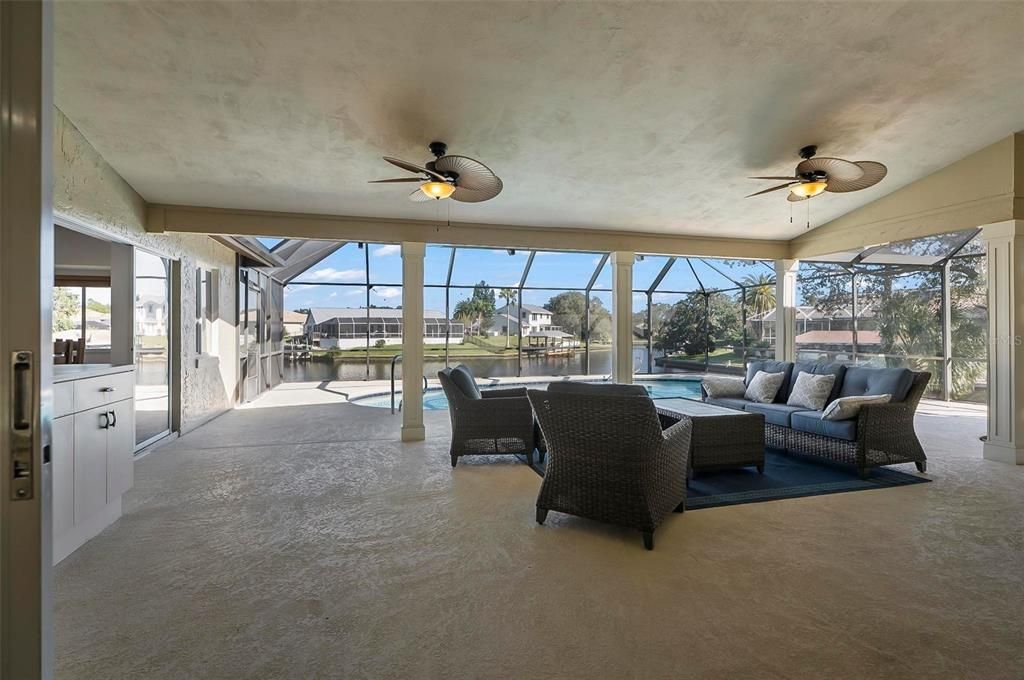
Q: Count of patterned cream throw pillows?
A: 4